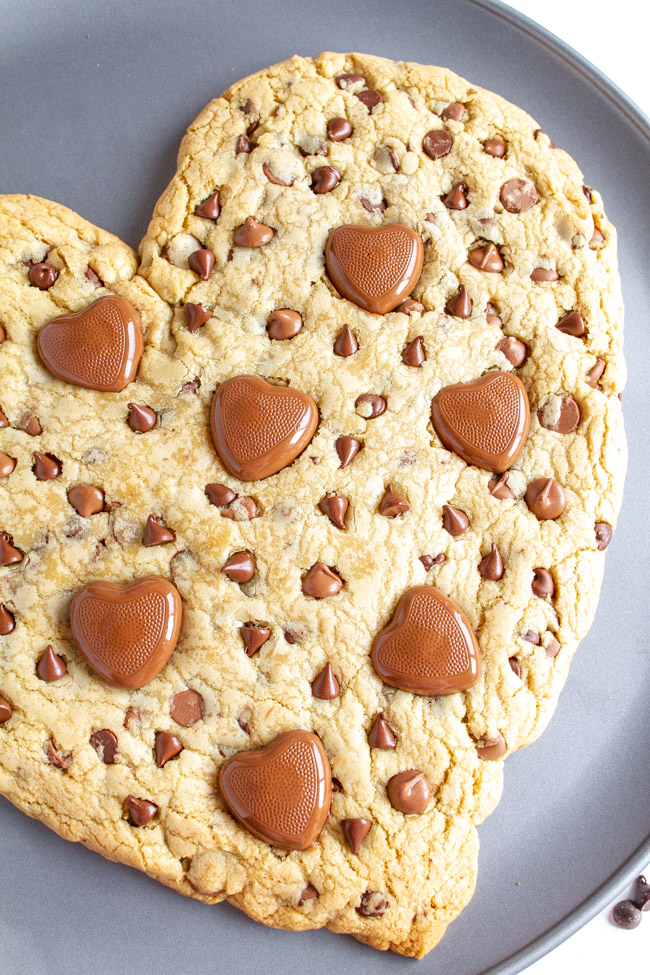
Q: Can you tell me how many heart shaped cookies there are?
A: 1